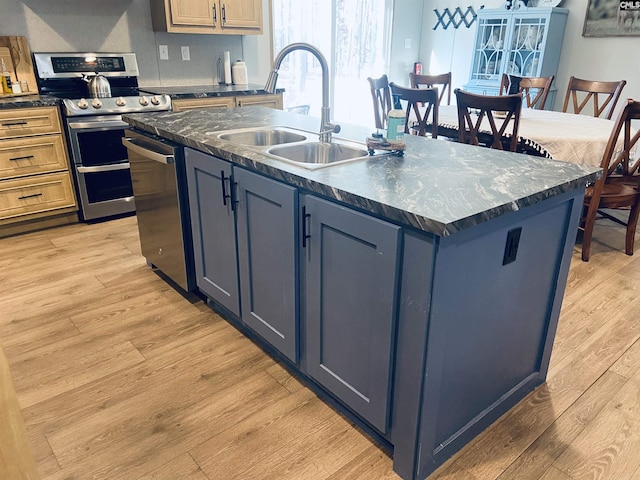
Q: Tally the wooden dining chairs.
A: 7